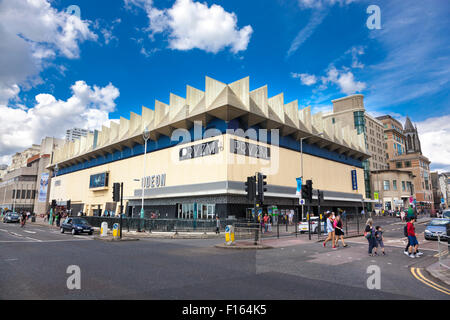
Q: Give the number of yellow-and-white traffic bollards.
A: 3